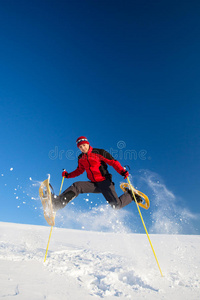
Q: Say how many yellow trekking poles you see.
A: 2